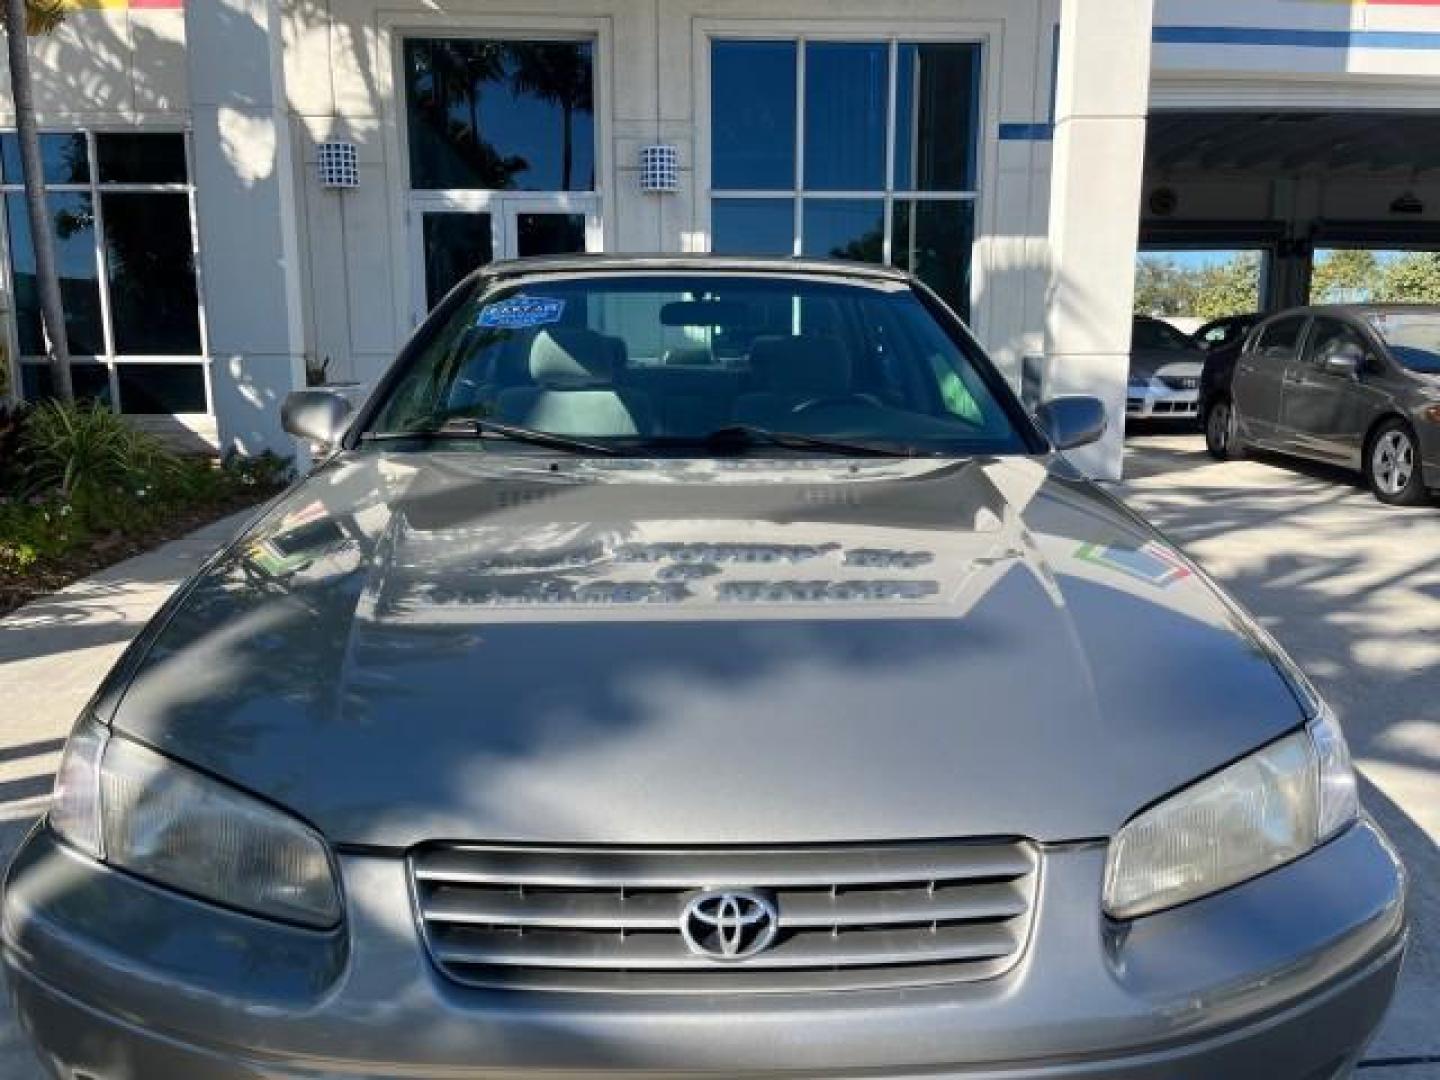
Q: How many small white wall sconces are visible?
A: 2